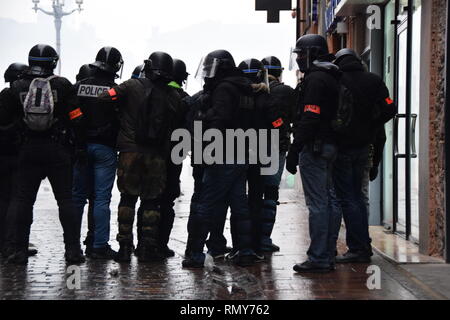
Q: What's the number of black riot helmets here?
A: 12